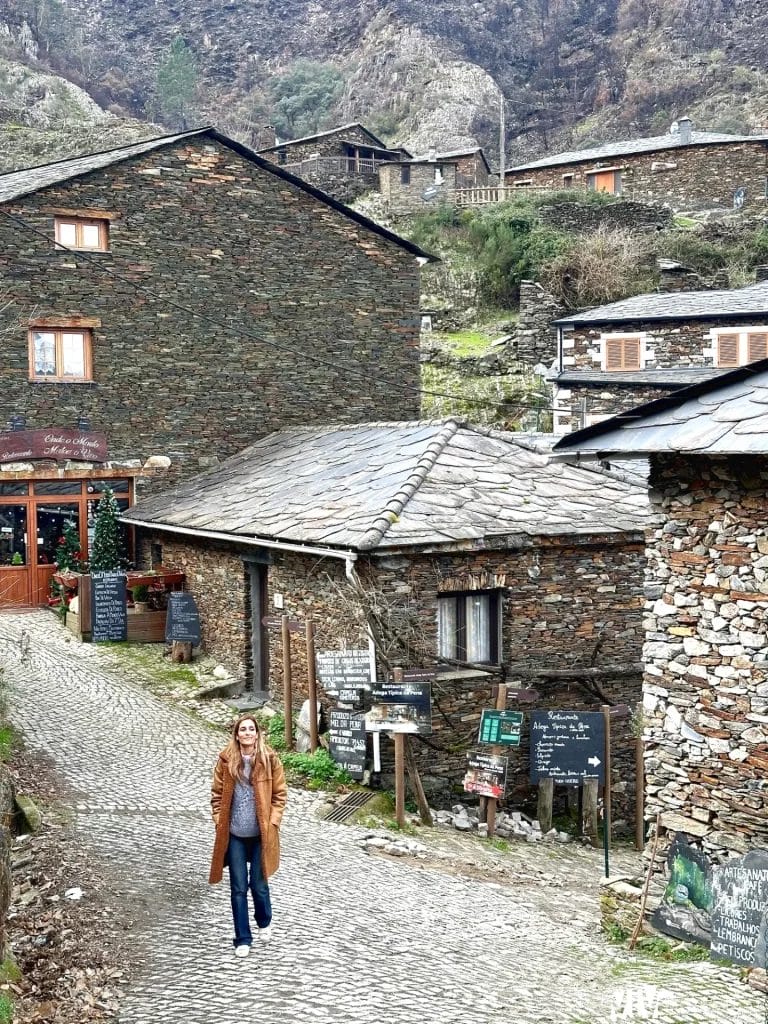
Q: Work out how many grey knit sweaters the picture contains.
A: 1